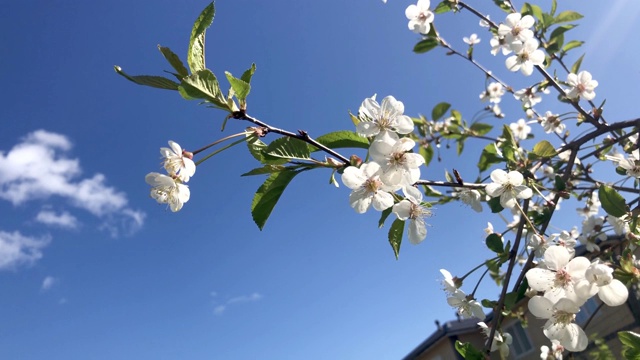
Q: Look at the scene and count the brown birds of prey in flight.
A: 0